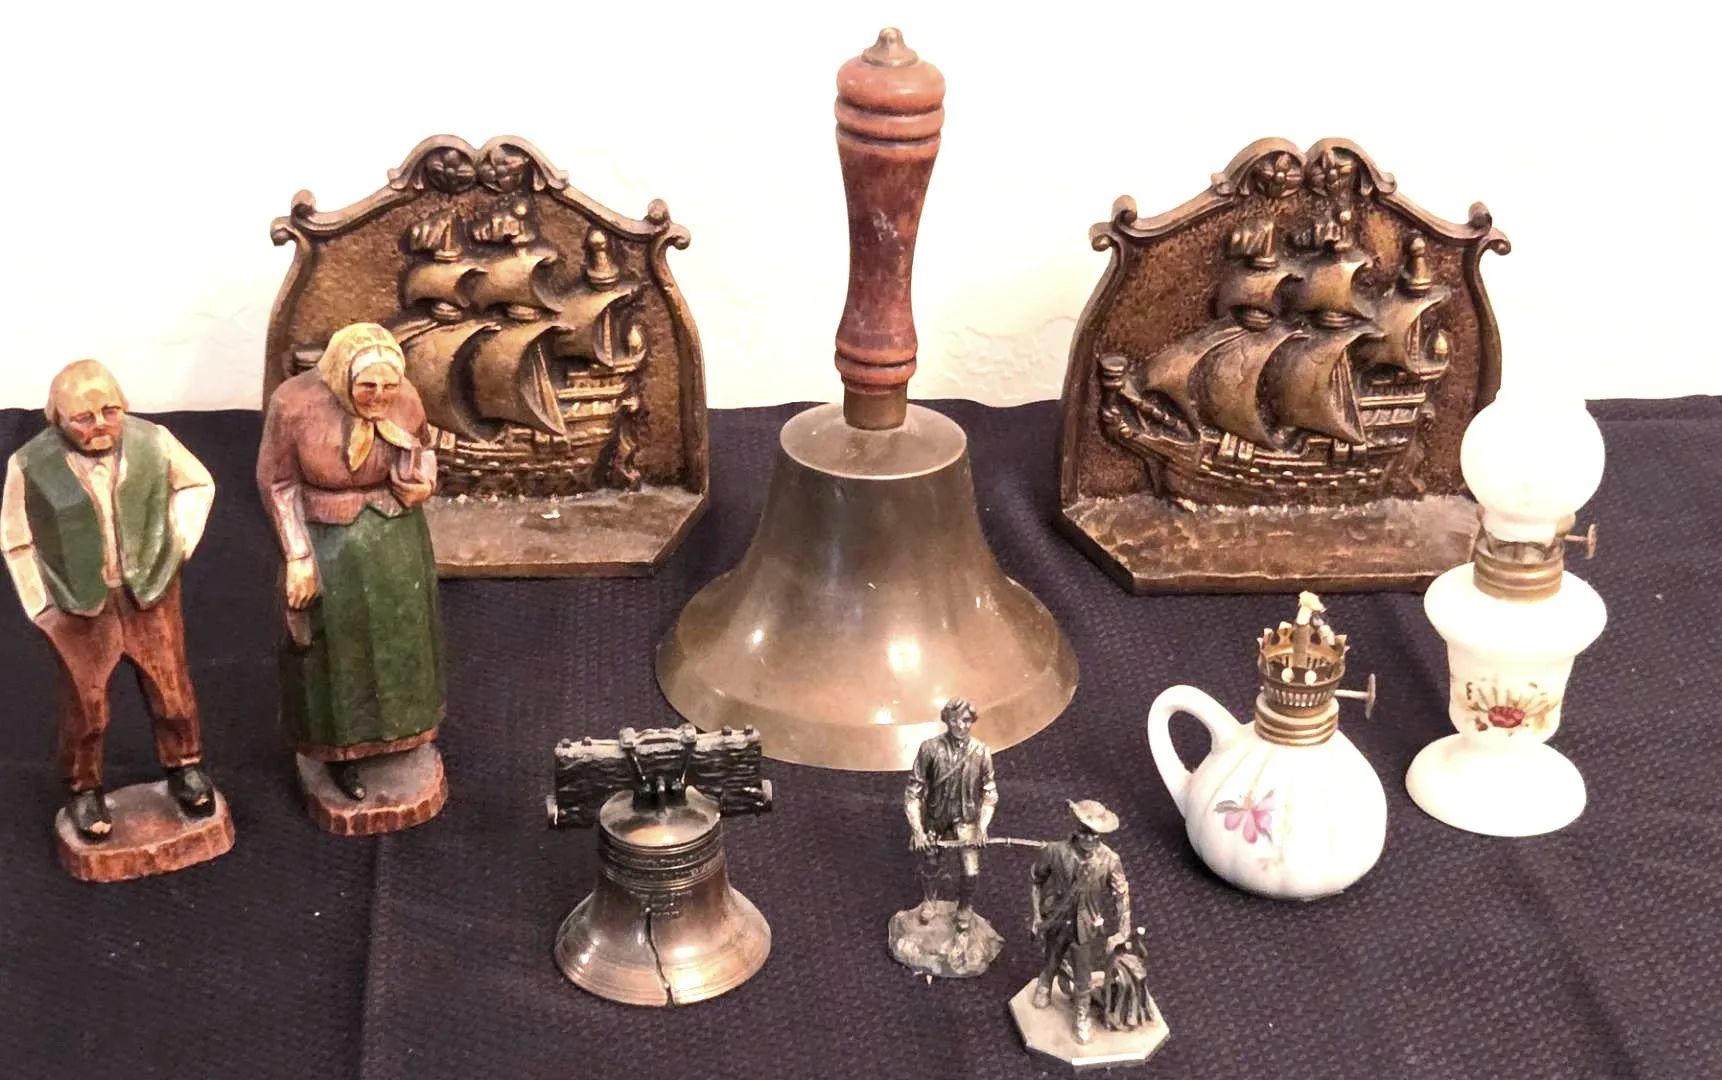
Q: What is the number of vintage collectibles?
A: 10